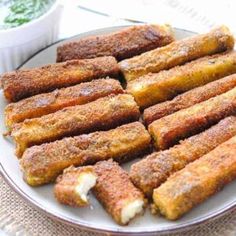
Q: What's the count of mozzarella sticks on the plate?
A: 12